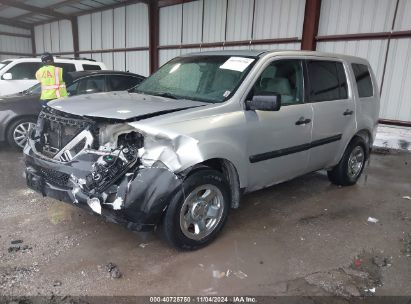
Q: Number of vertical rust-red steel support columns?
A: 4